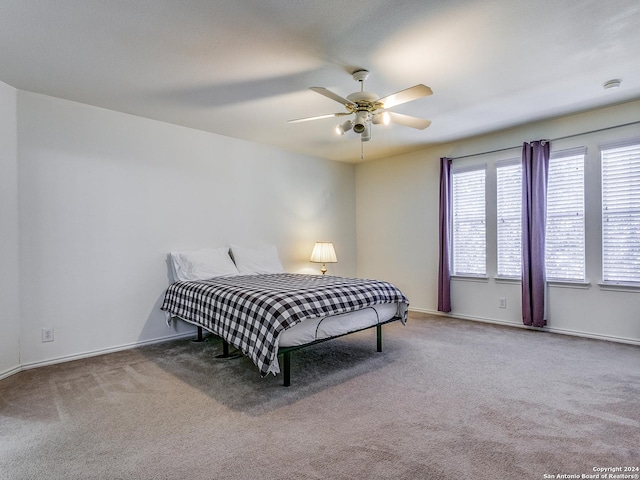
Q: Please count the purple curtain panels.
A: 2